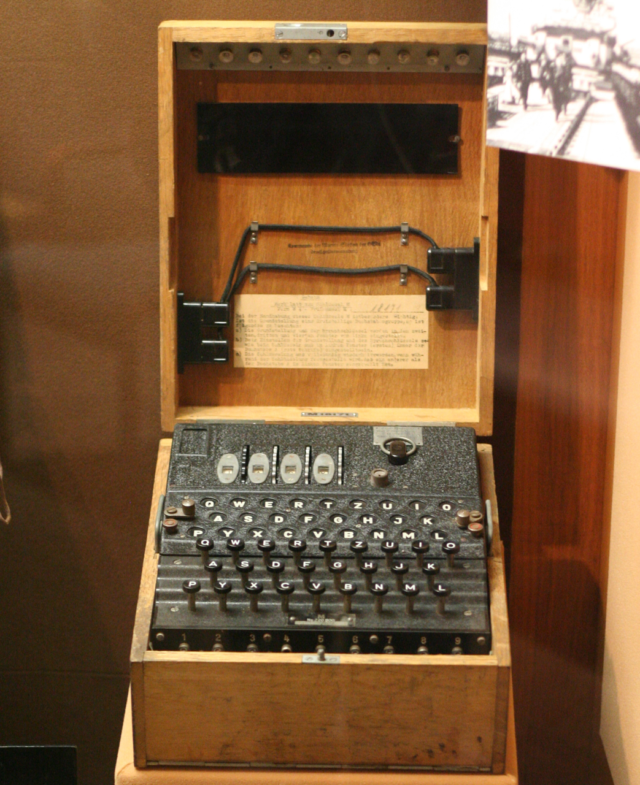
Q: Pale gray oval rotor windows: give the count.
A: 4